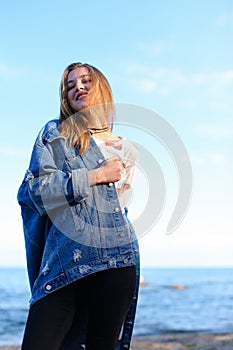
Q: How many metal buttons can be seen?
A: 6